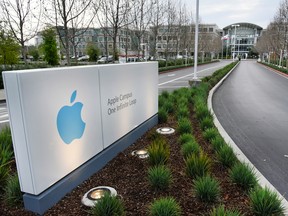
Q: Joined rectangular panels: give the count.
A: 2